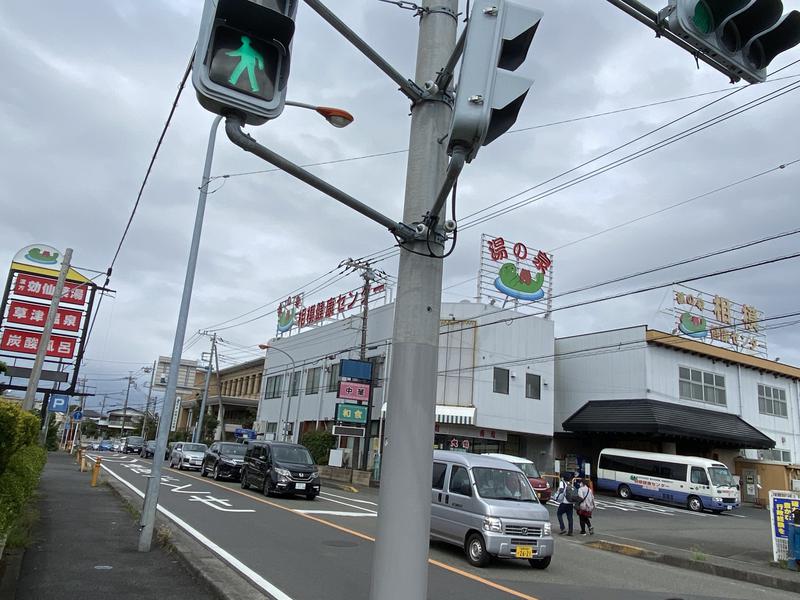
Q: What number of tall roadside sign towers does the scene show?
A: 2